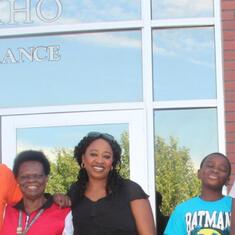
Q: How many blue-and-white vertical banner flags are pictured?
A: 0